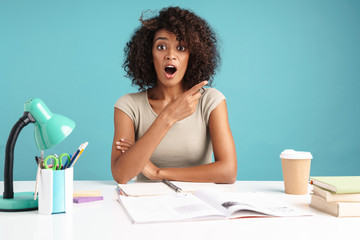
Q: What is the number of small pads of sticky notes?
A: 2